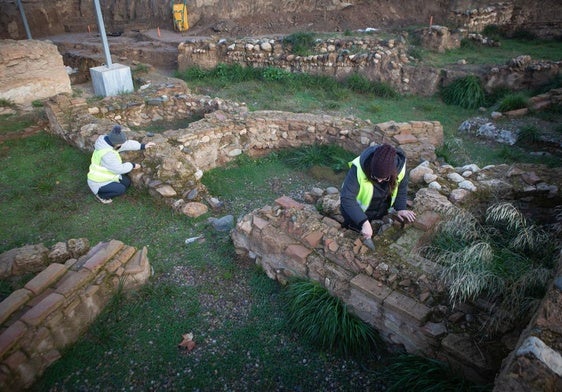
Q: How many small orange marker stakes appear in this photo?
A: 3